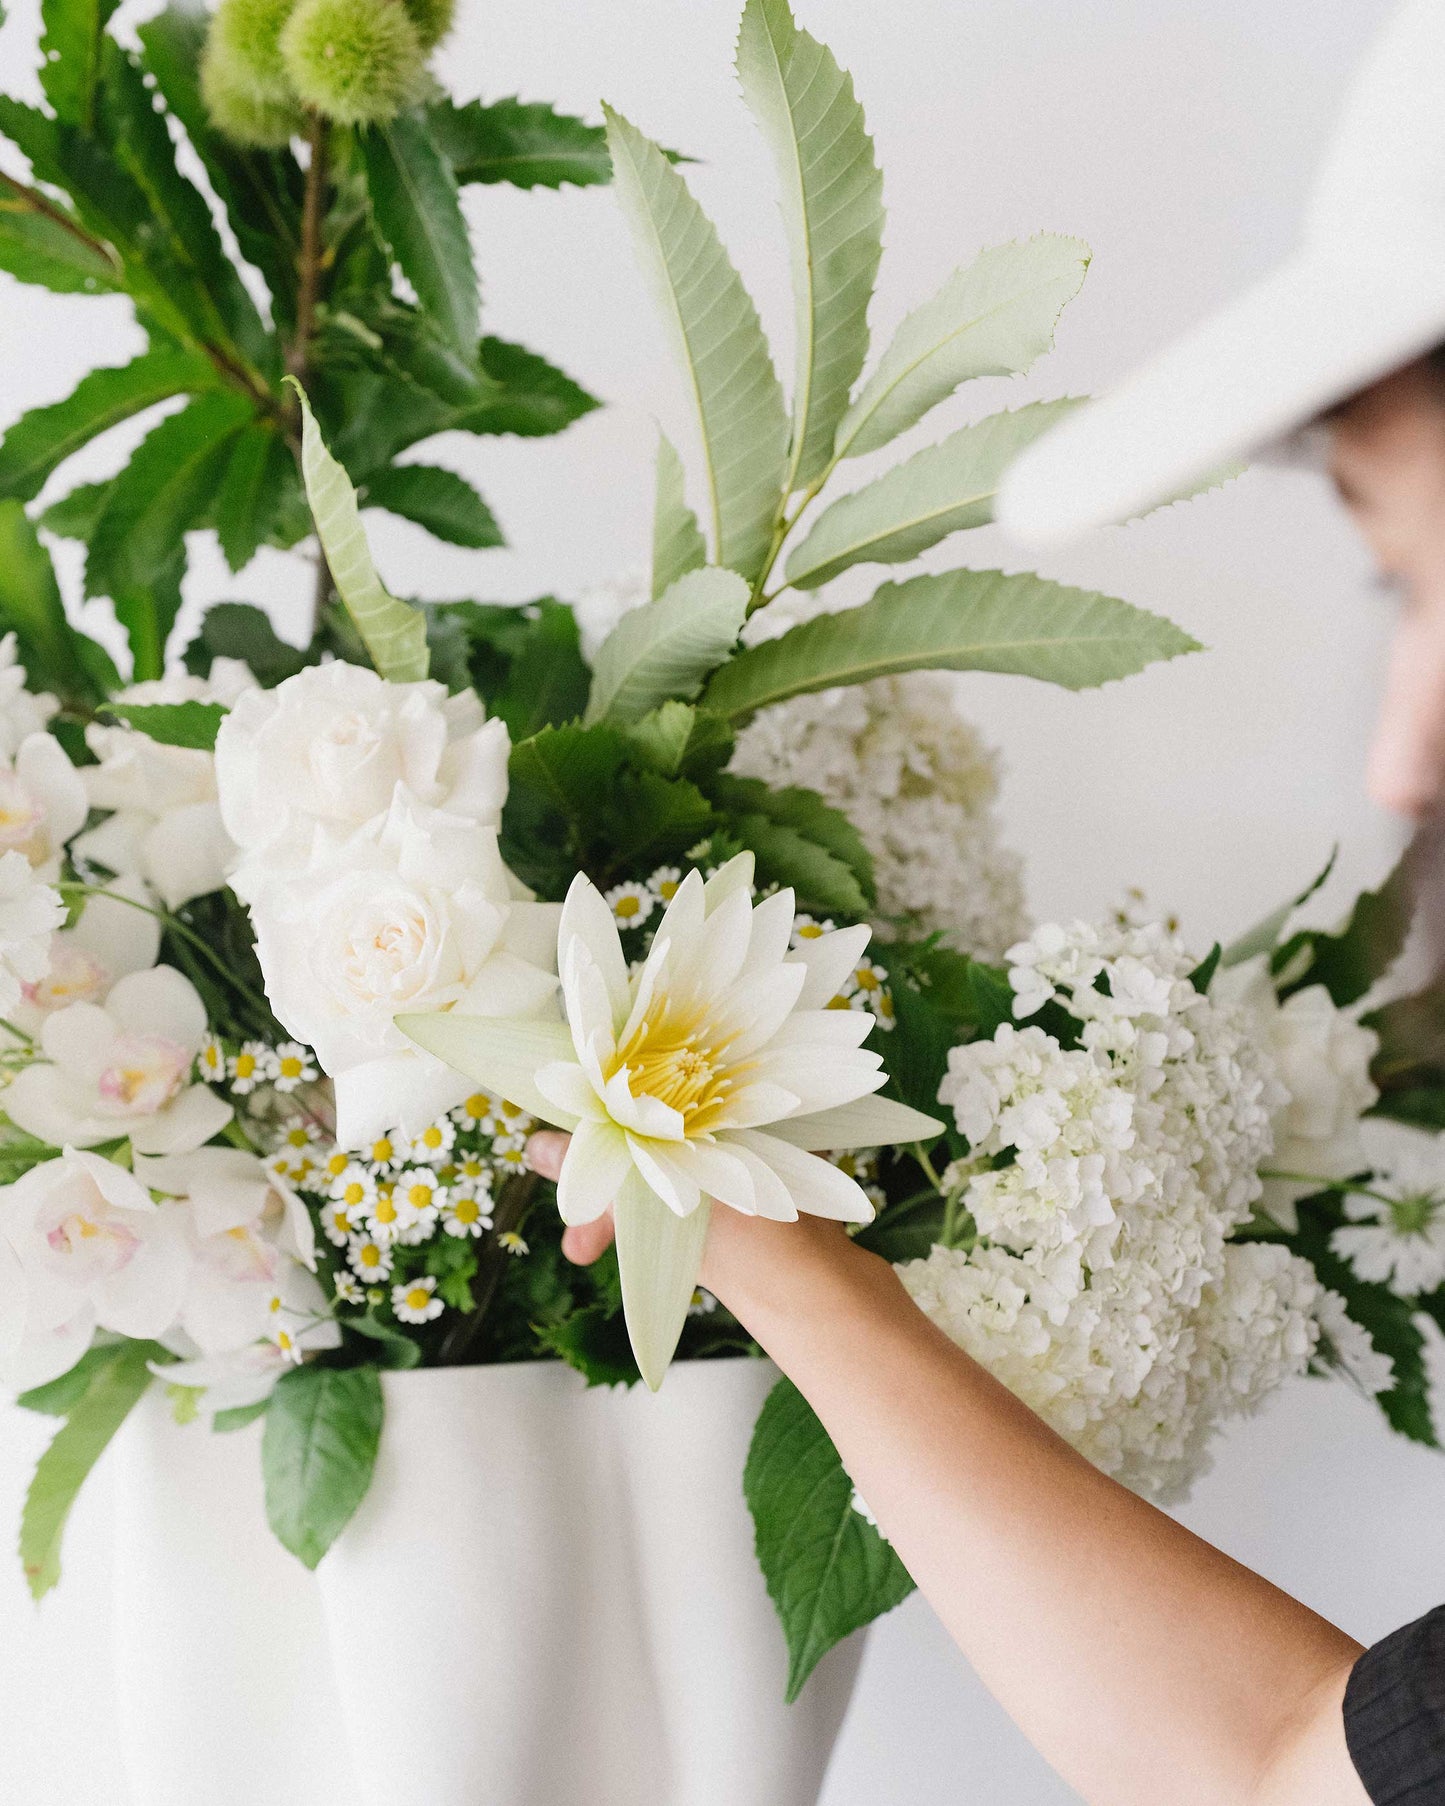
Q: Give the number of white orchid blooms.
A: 5